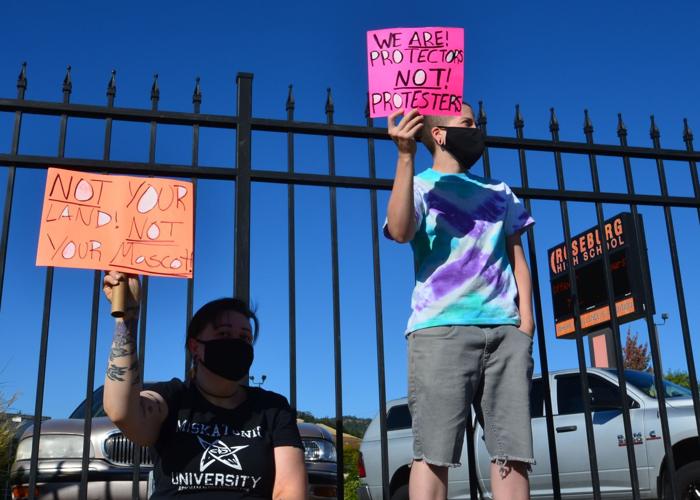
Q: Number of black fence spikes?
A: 15